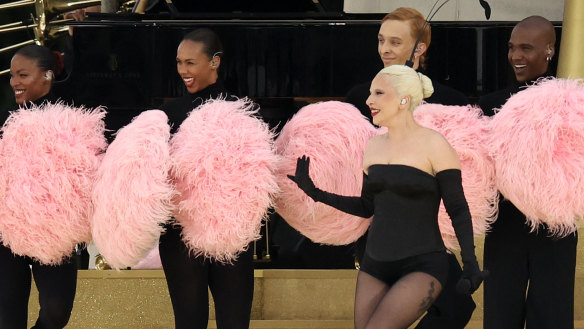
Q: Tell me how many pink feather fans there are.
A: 6